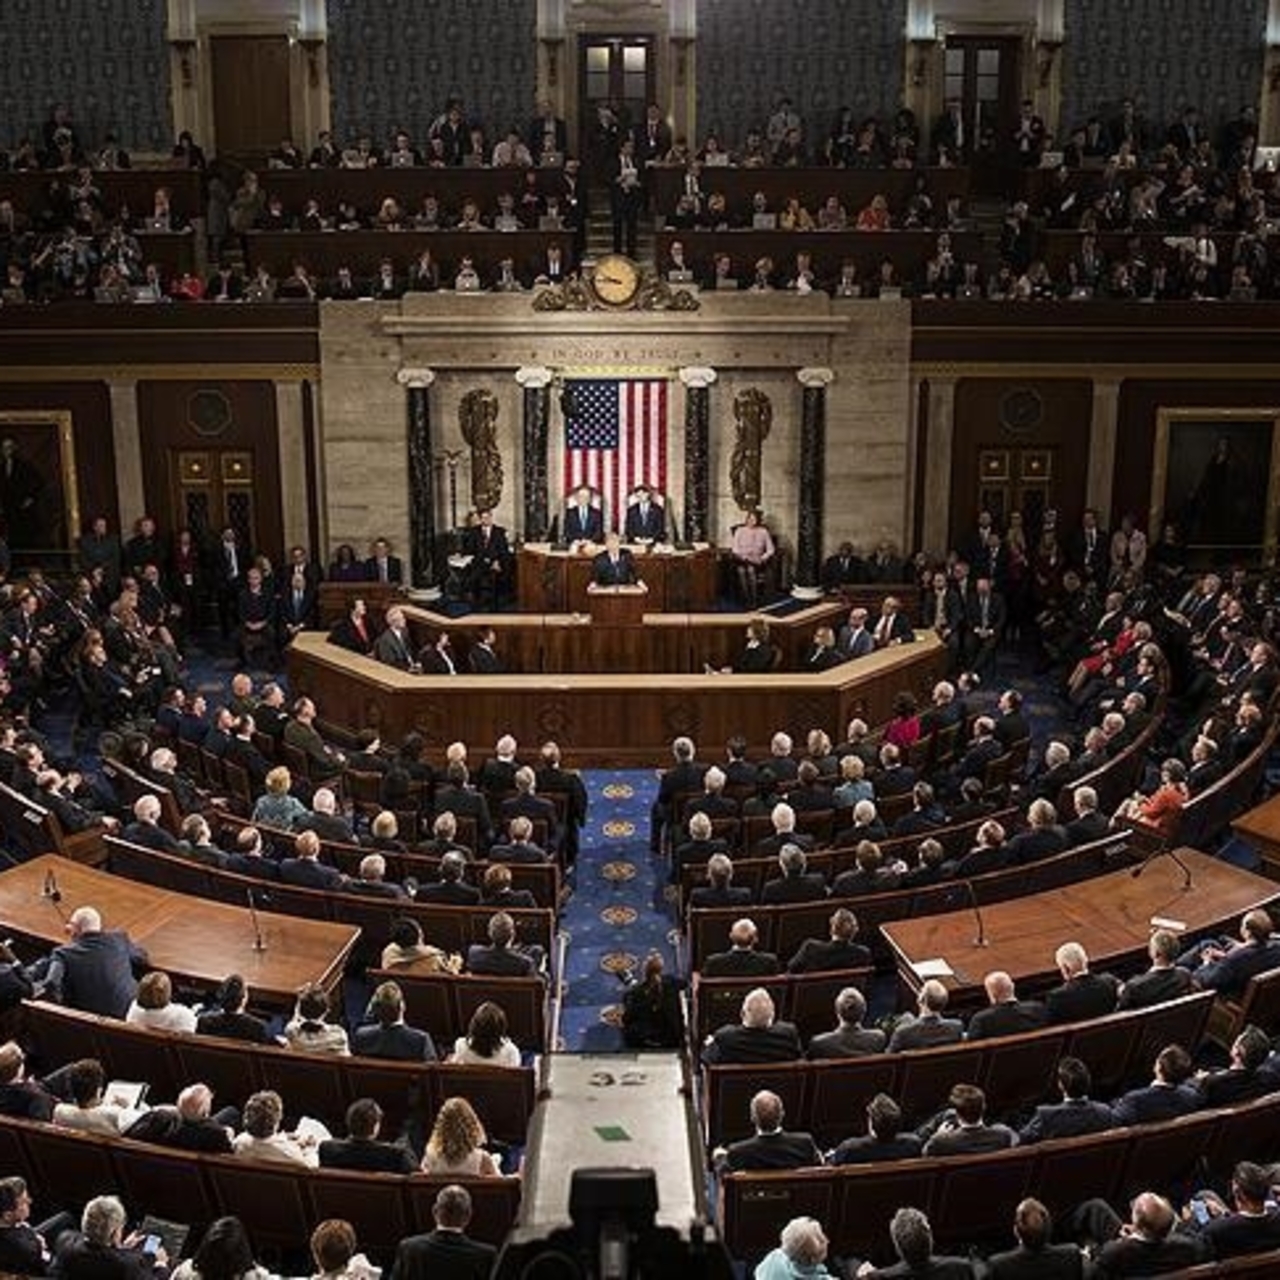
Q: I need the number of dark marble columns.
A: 4